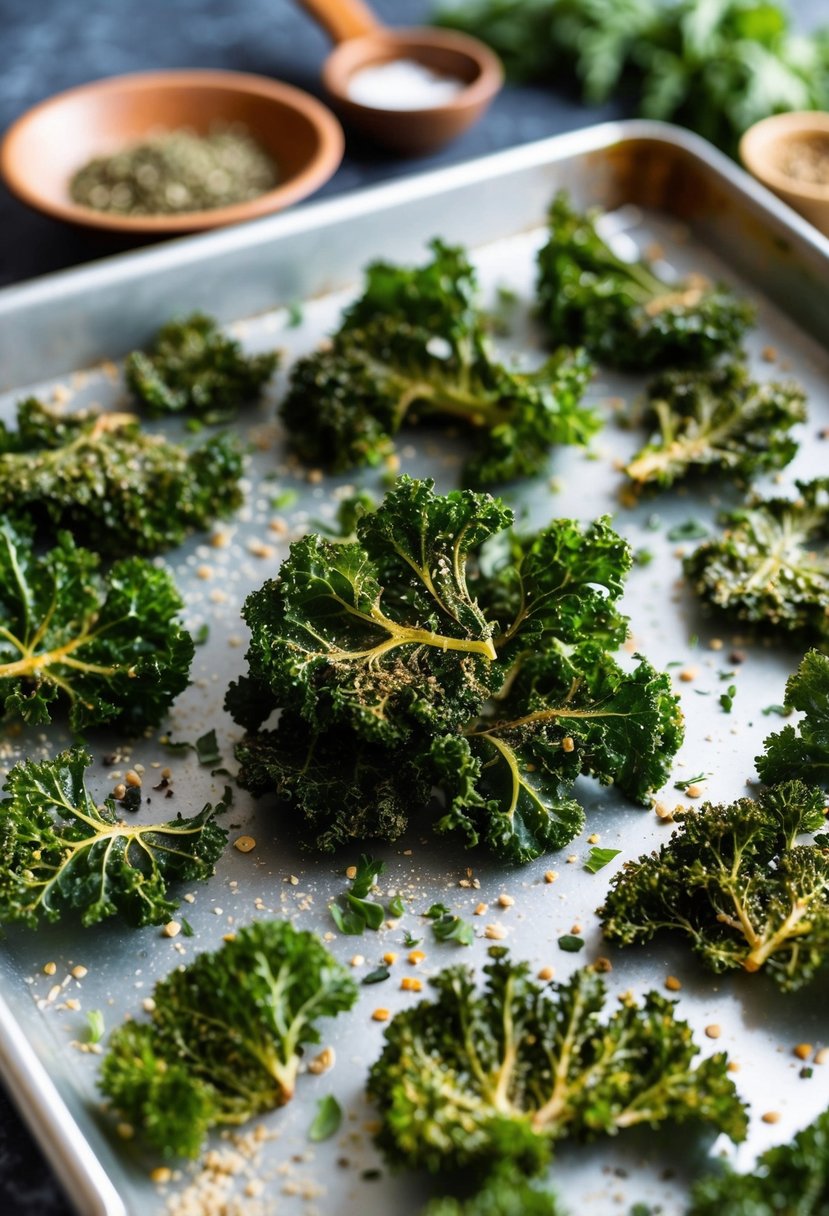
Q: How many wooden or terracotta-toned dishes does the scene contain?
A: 3